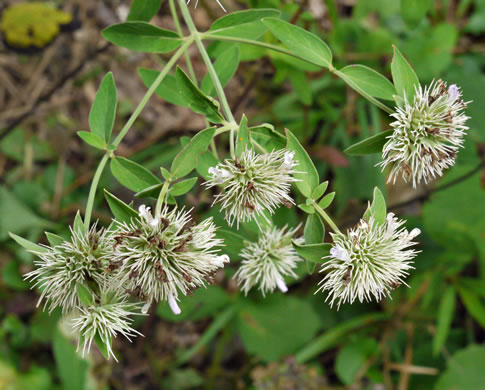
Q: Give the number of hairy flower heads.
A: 7